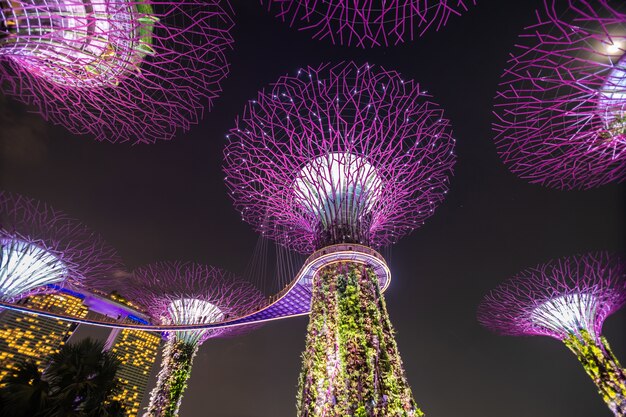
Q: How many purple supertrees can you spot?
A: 7